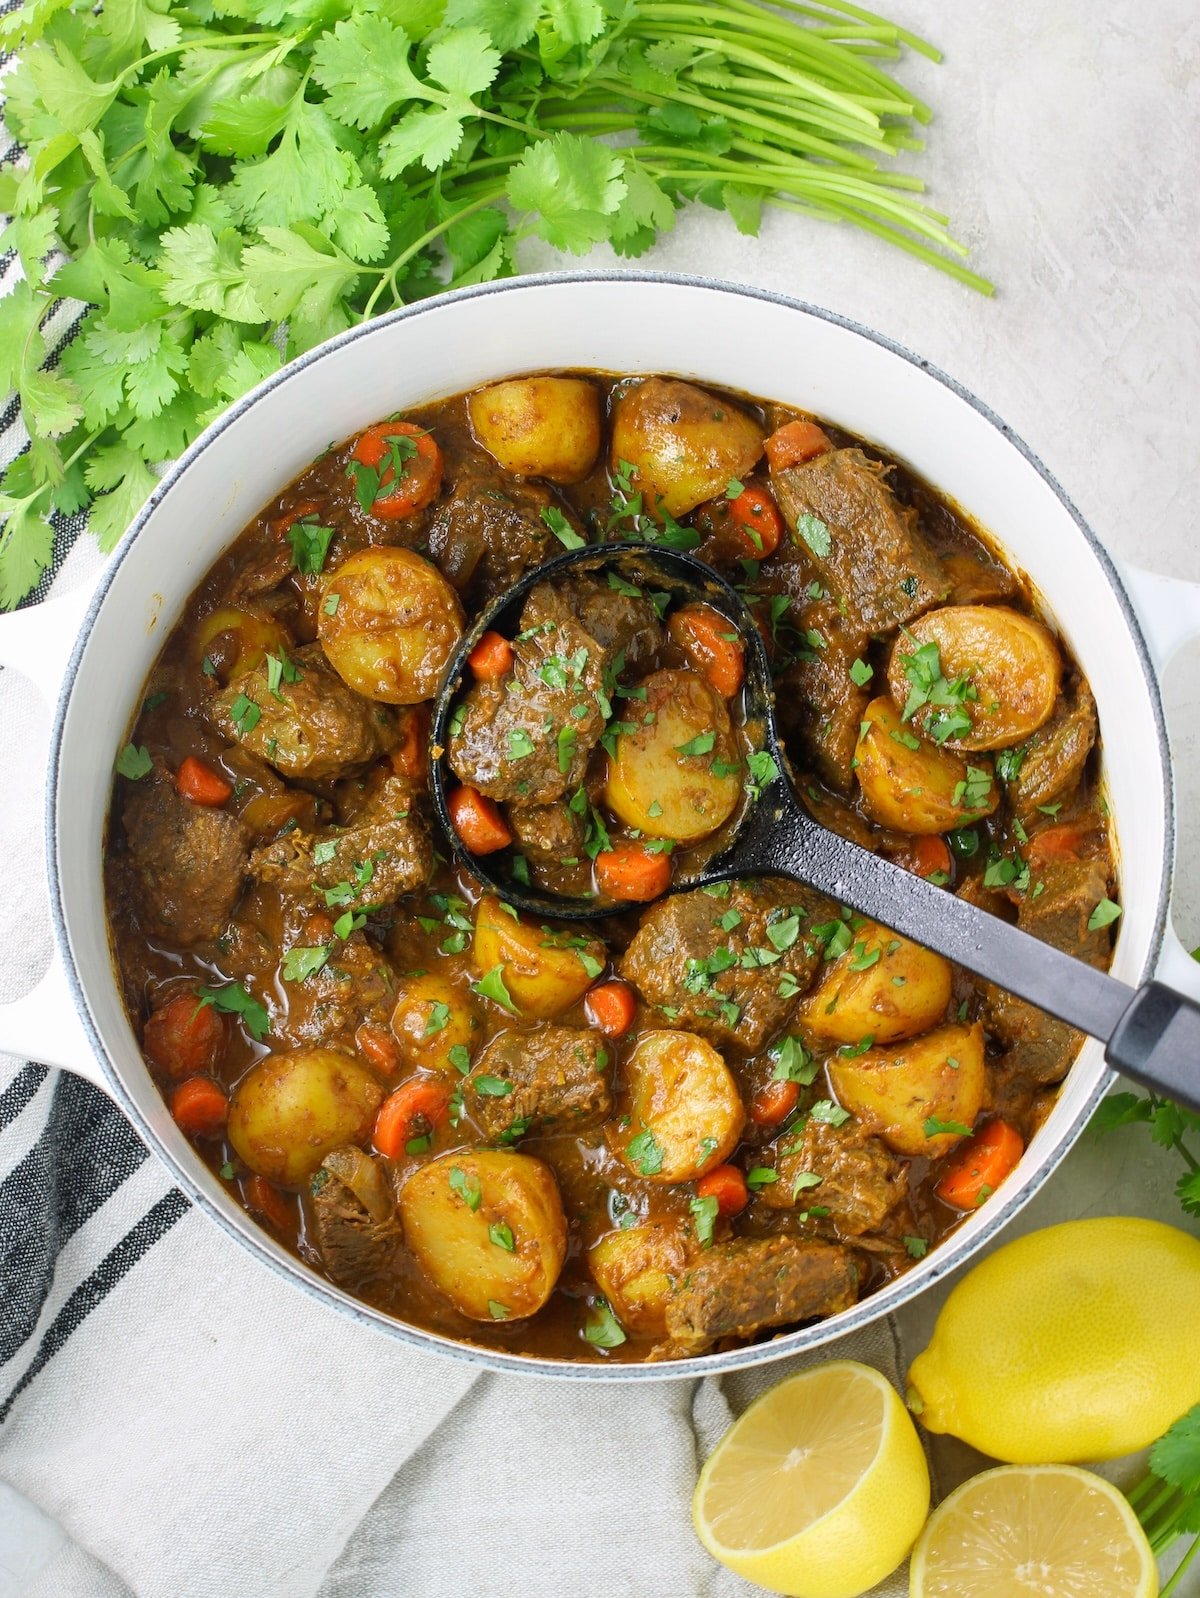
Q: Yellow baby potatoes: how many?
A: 15